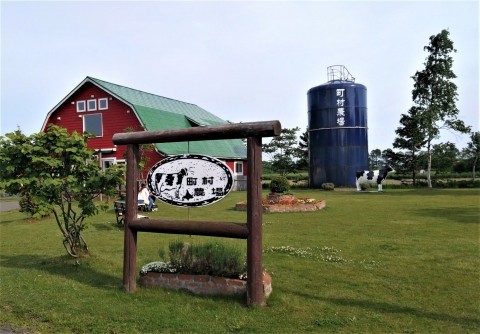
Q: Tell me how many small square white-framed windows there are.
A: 3